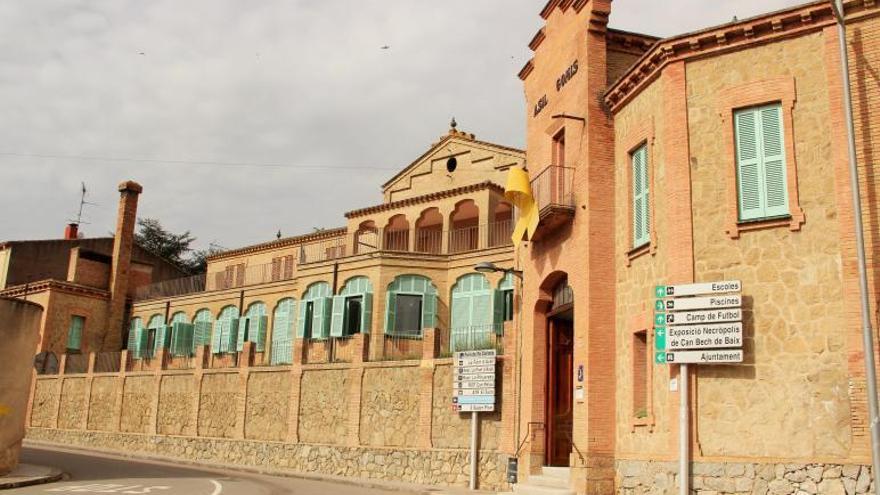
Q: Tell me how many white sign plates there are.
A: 12